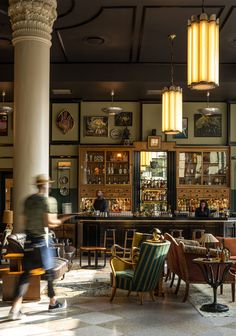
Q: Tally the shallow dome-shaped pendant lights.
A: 3